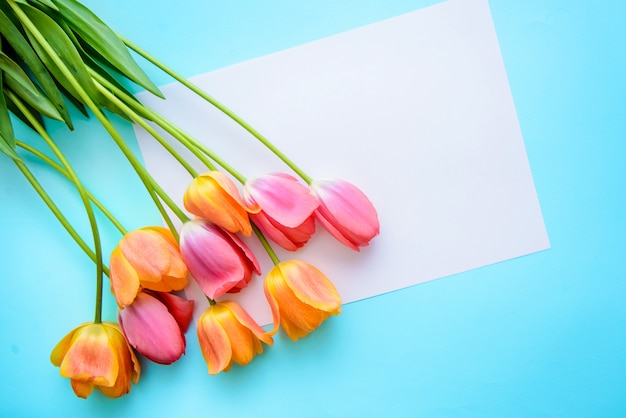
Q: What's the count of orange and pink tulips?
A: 9